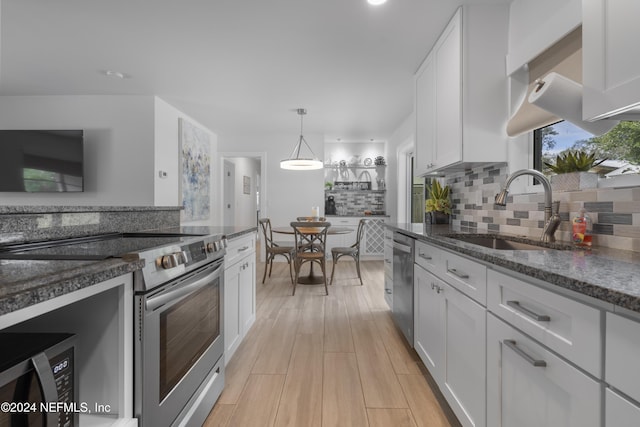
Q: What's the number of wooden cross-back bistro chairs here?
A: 4